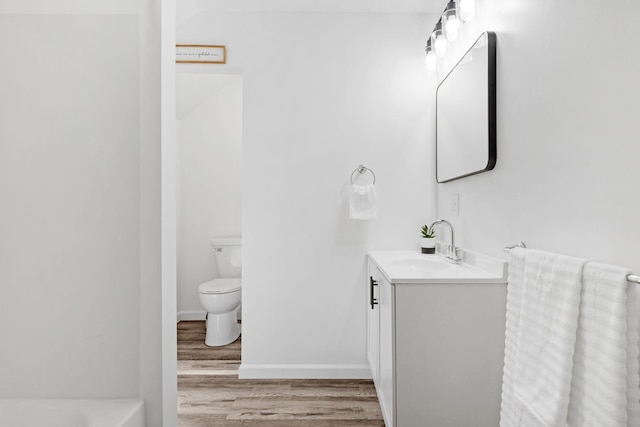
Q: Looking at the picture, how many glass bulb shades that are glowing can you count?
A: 4